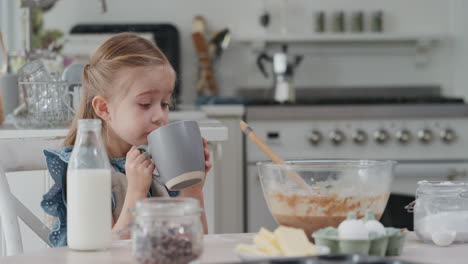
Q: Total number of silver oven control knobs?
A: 7